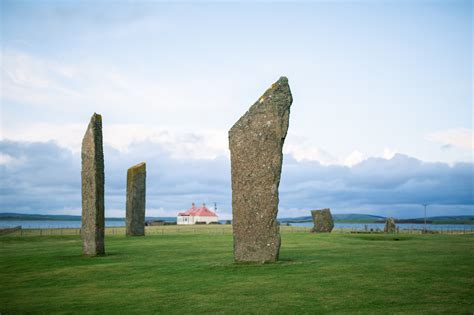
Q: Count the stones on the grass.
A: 5